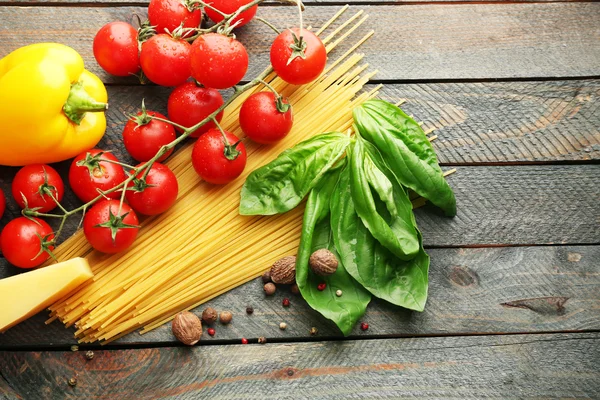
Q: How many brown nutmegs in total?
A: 3